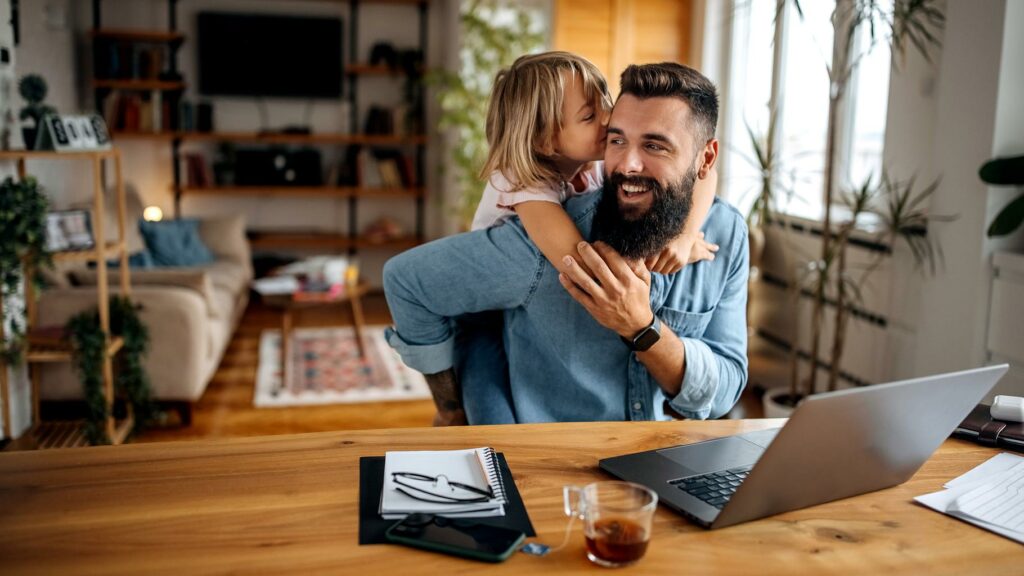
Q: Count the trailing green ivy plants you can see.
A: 2